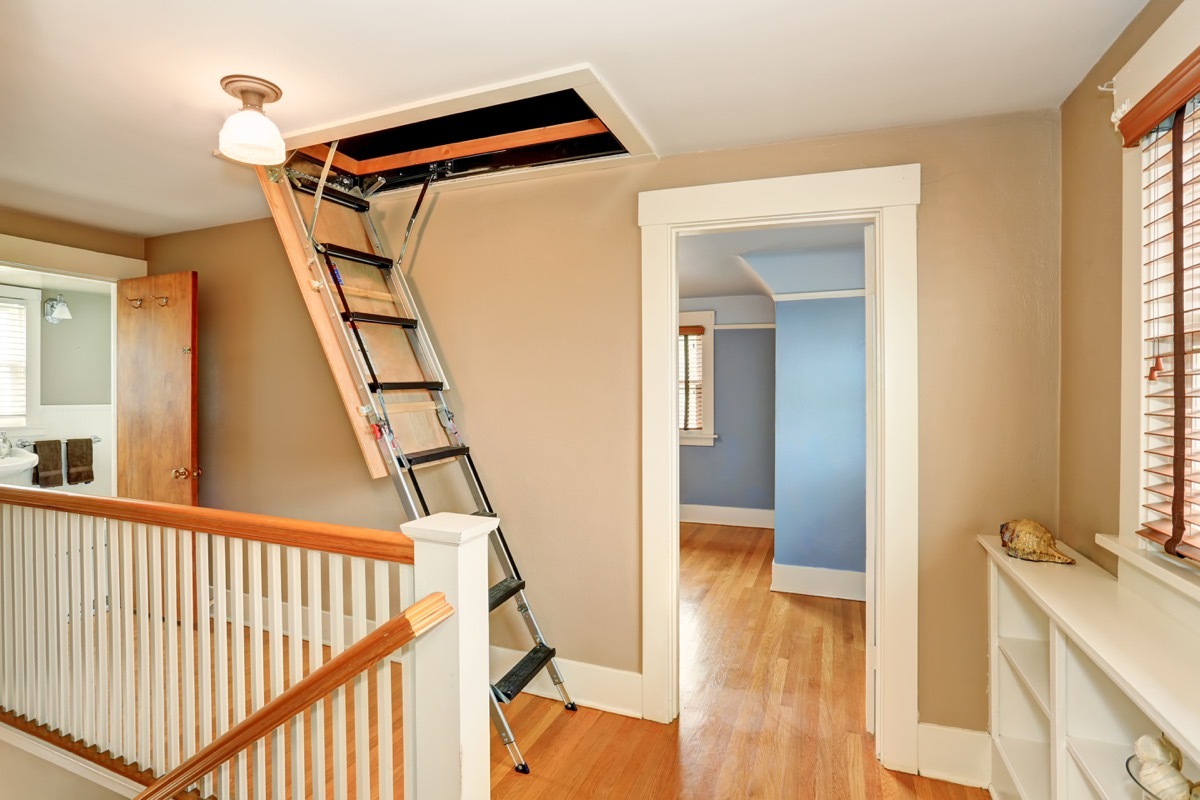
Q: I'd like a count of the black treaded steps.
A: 8